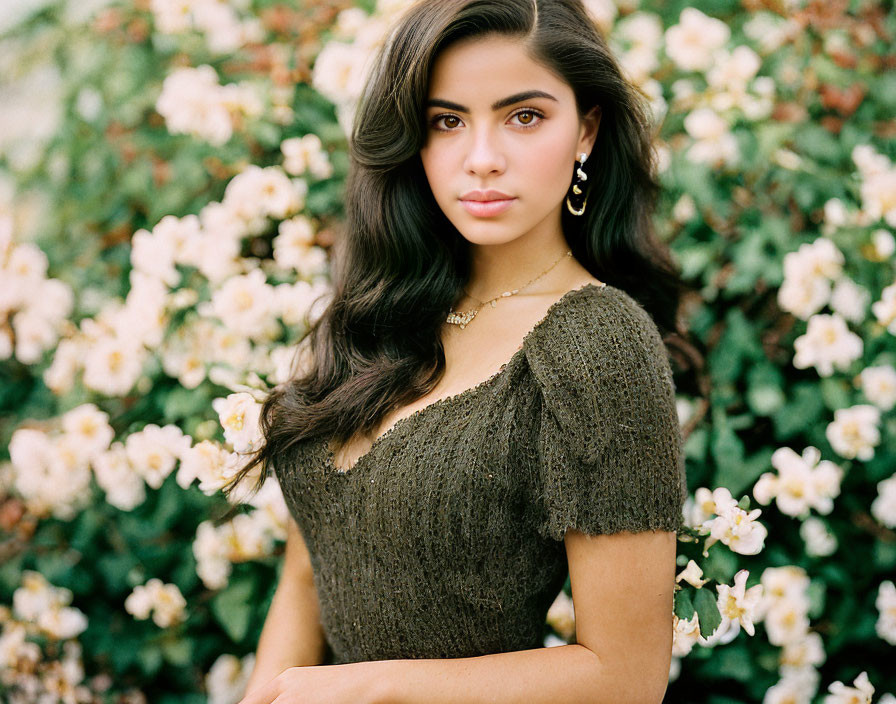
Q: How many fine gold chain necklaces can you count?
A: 1